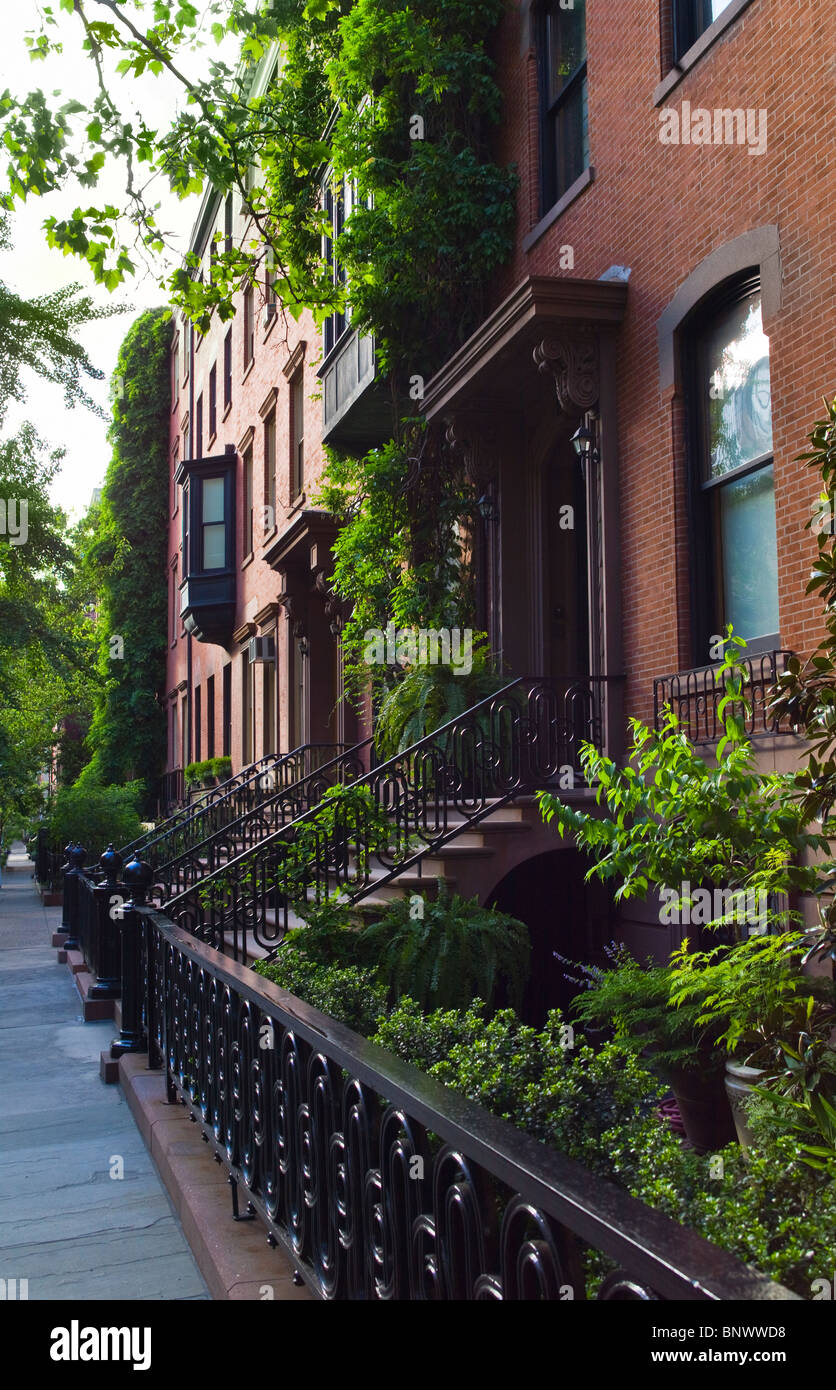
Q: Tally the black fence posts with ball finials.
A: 4